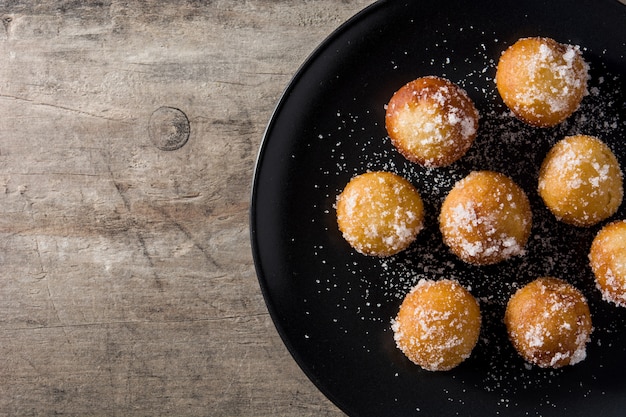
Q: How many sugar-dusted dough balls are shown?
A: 8